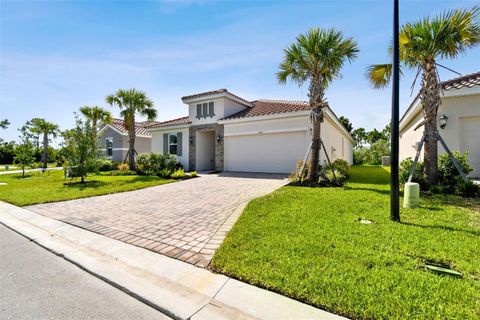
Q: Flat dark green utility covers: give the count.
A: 1